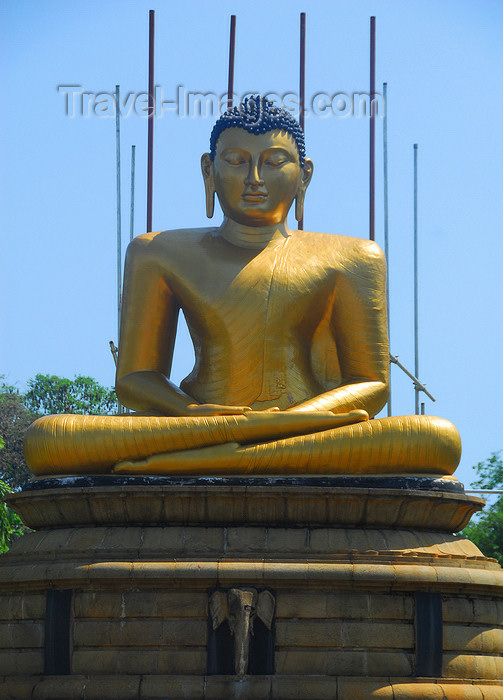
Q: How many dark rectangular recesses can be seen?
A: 3